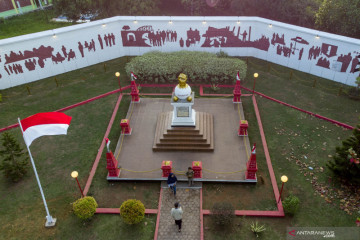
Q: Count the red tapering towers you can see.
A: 4